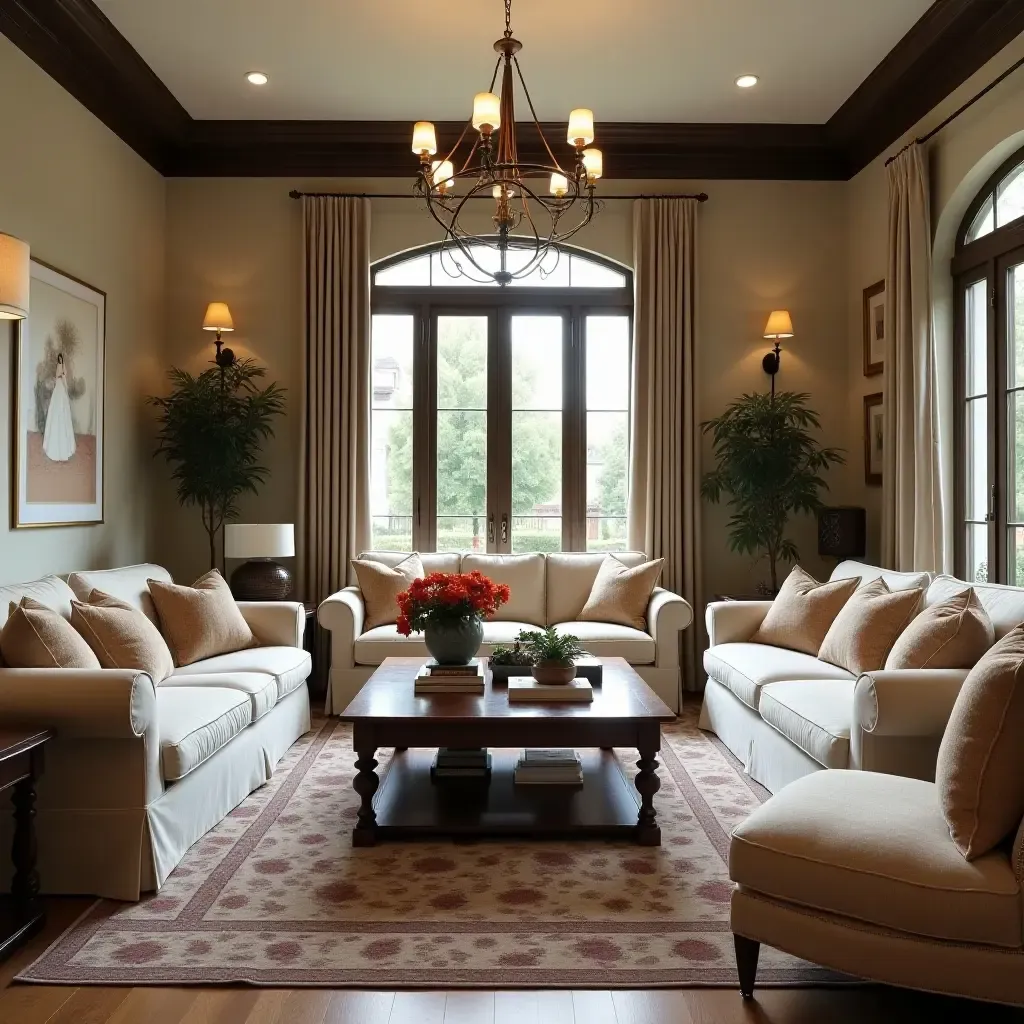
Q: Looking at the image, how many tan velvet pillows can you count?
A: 9